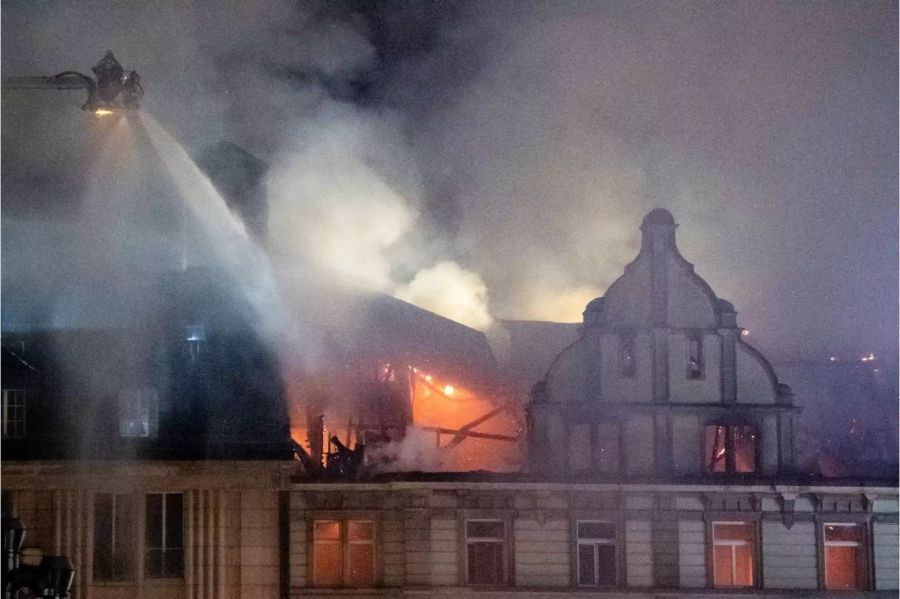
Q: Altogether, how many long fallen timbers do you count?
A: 2